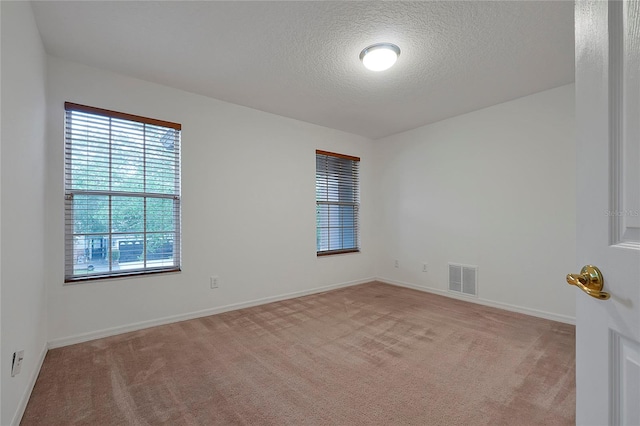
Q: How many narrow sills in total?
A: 2